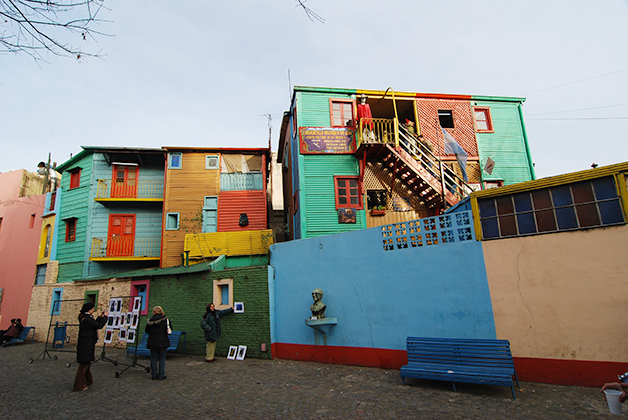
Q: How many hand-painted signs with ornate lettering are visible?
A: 1